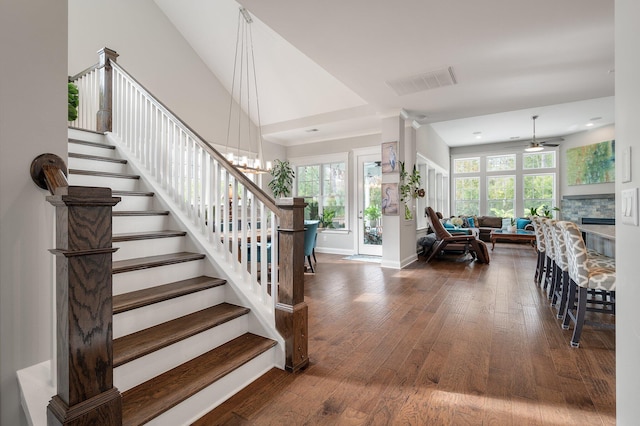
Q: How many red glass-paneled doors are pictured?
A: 0